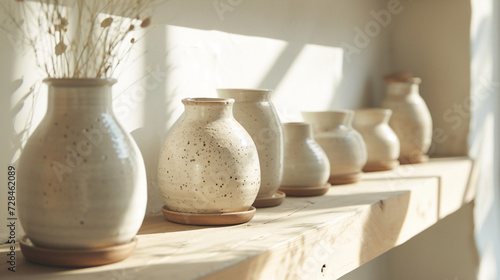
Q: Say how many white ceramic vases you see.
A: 7